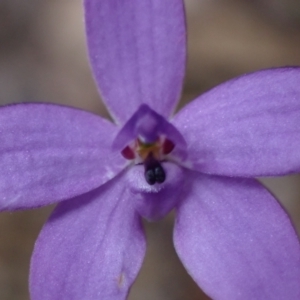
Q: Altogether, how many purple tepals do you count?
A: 5